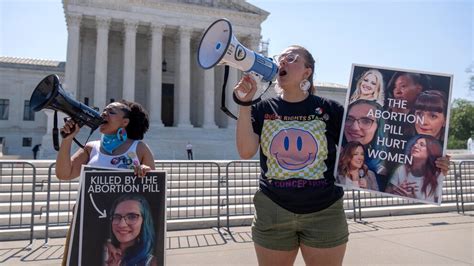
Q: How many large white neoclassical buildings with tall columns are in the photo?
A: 1